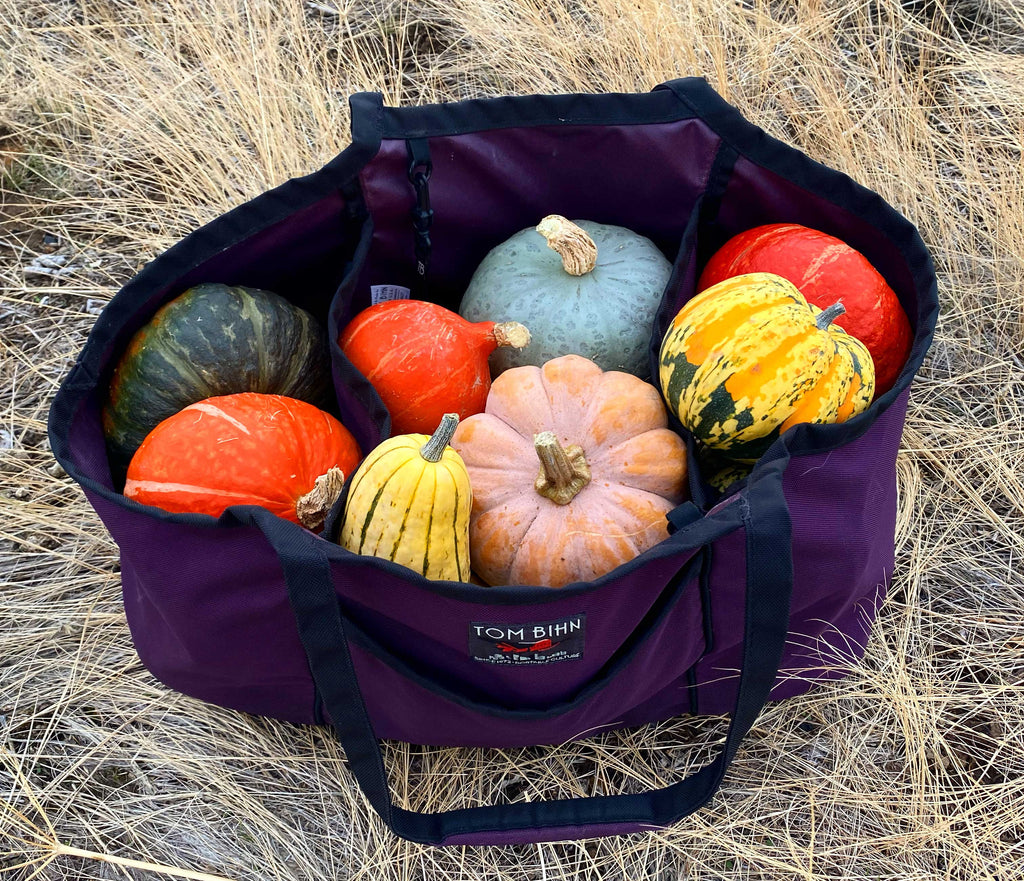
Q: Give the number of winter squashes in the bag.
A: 8